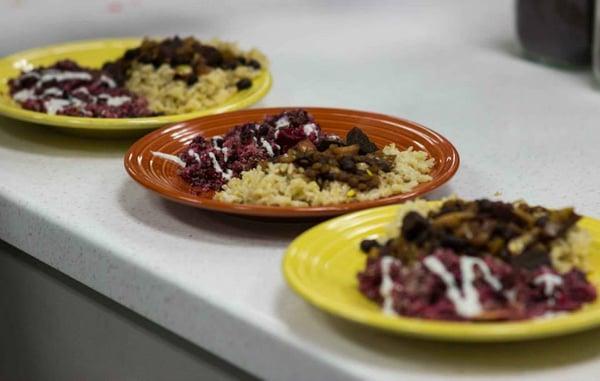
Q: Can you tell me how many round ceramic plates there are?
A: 3